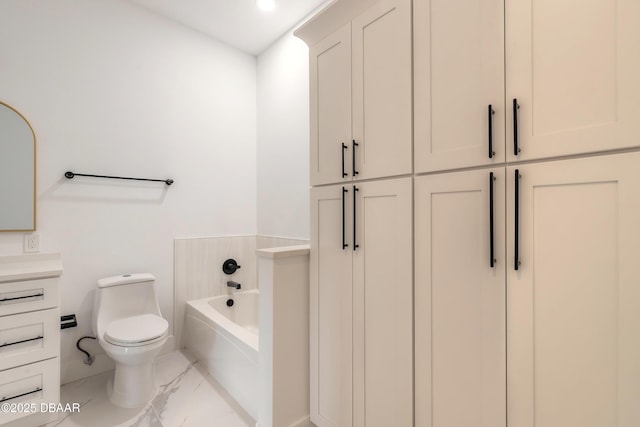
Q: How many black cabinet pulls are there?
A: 11